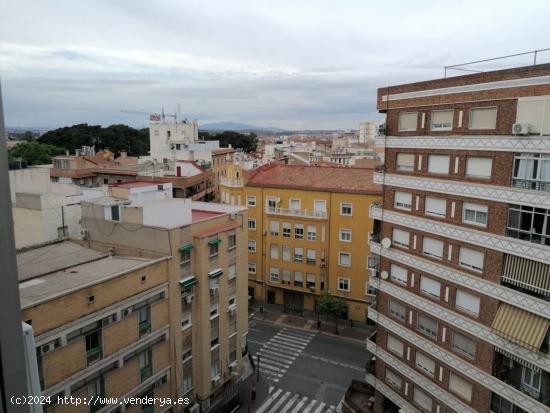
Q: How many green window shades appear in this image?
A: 4